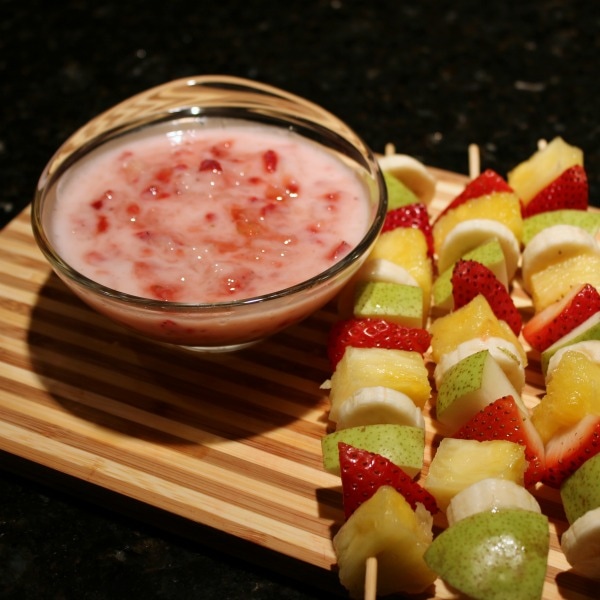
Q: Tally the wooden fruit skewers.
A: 3